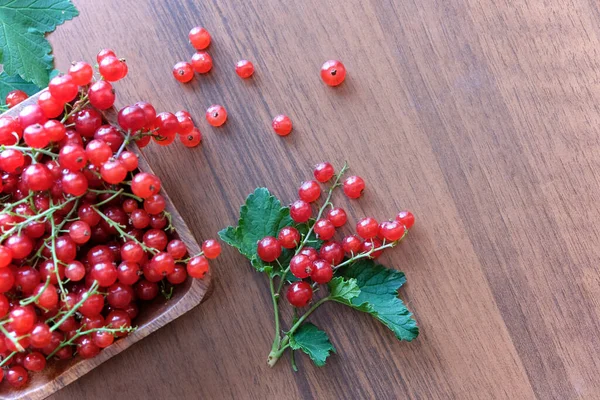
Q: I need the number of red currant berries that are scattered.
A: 7